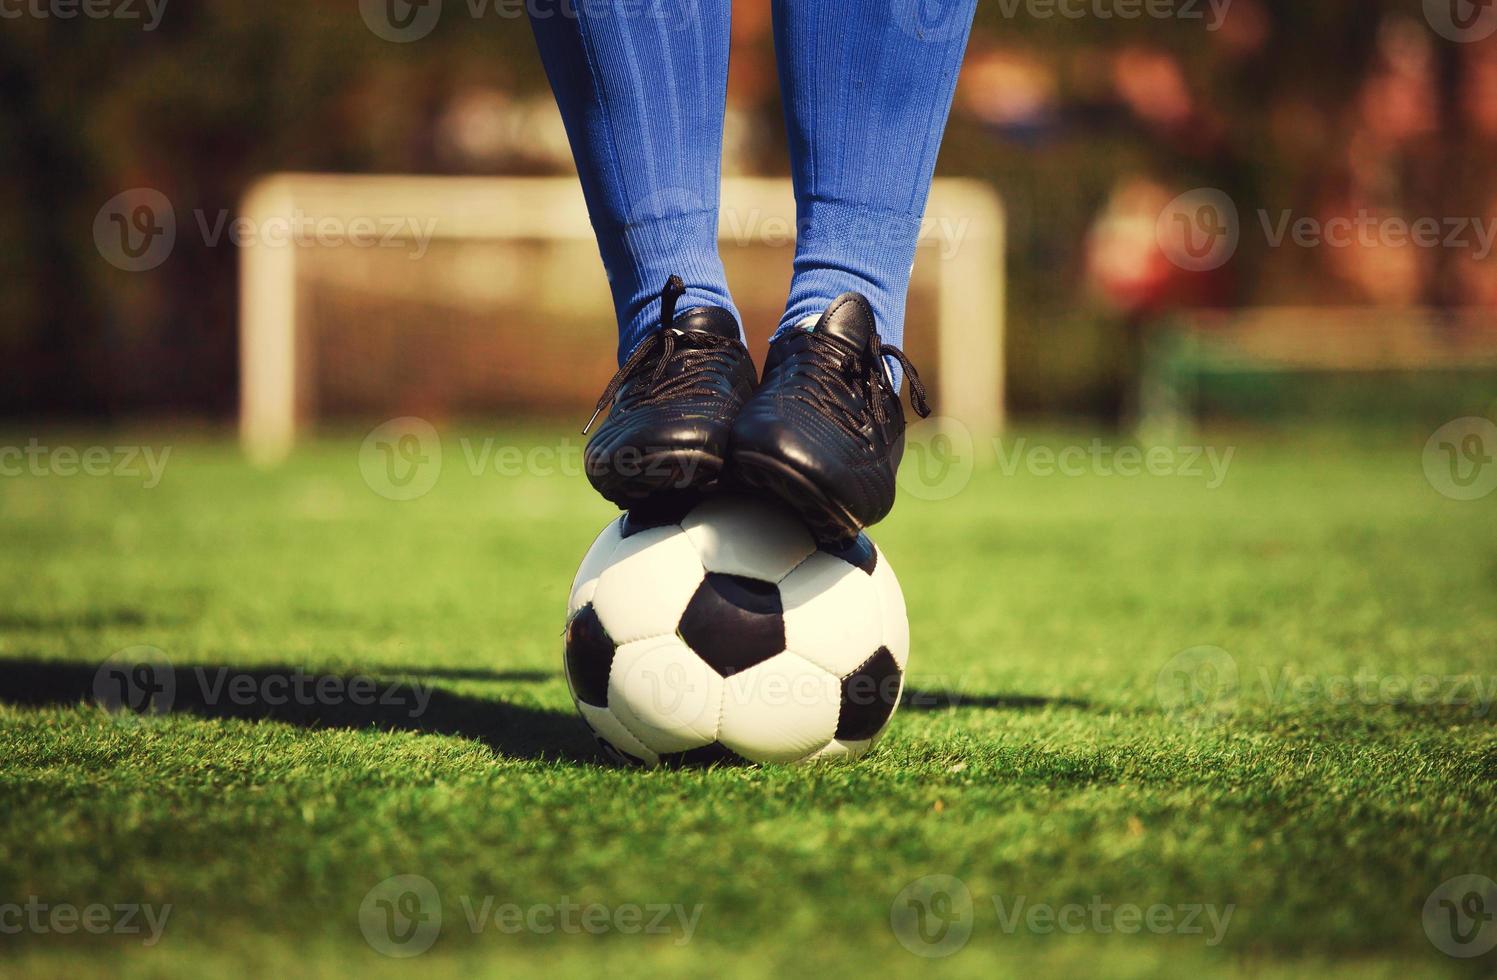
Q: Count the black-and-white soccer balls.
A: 1